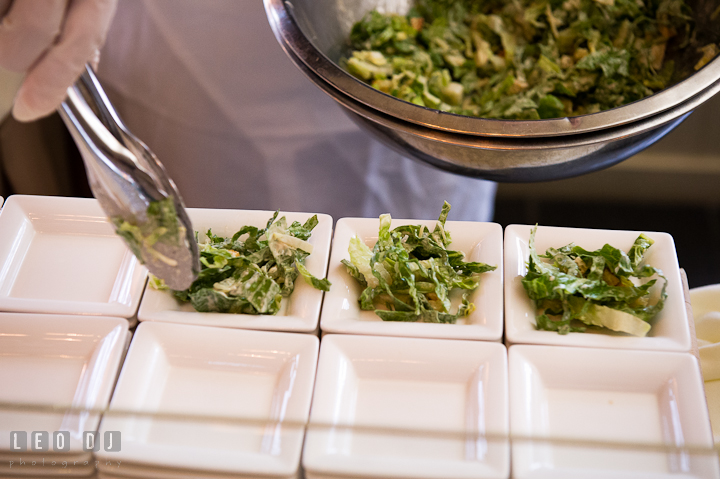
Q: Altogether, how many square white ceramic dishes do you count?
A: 8